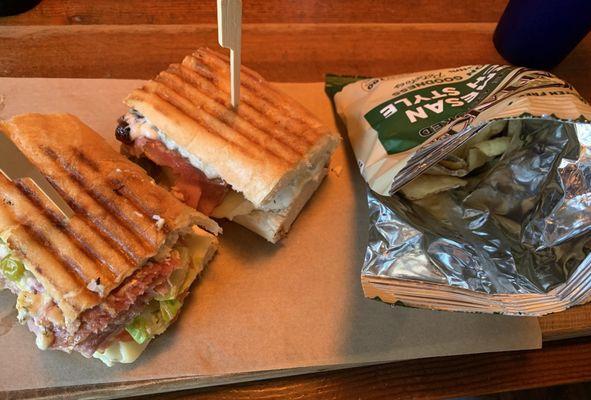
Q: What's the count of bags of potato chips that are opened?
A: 1